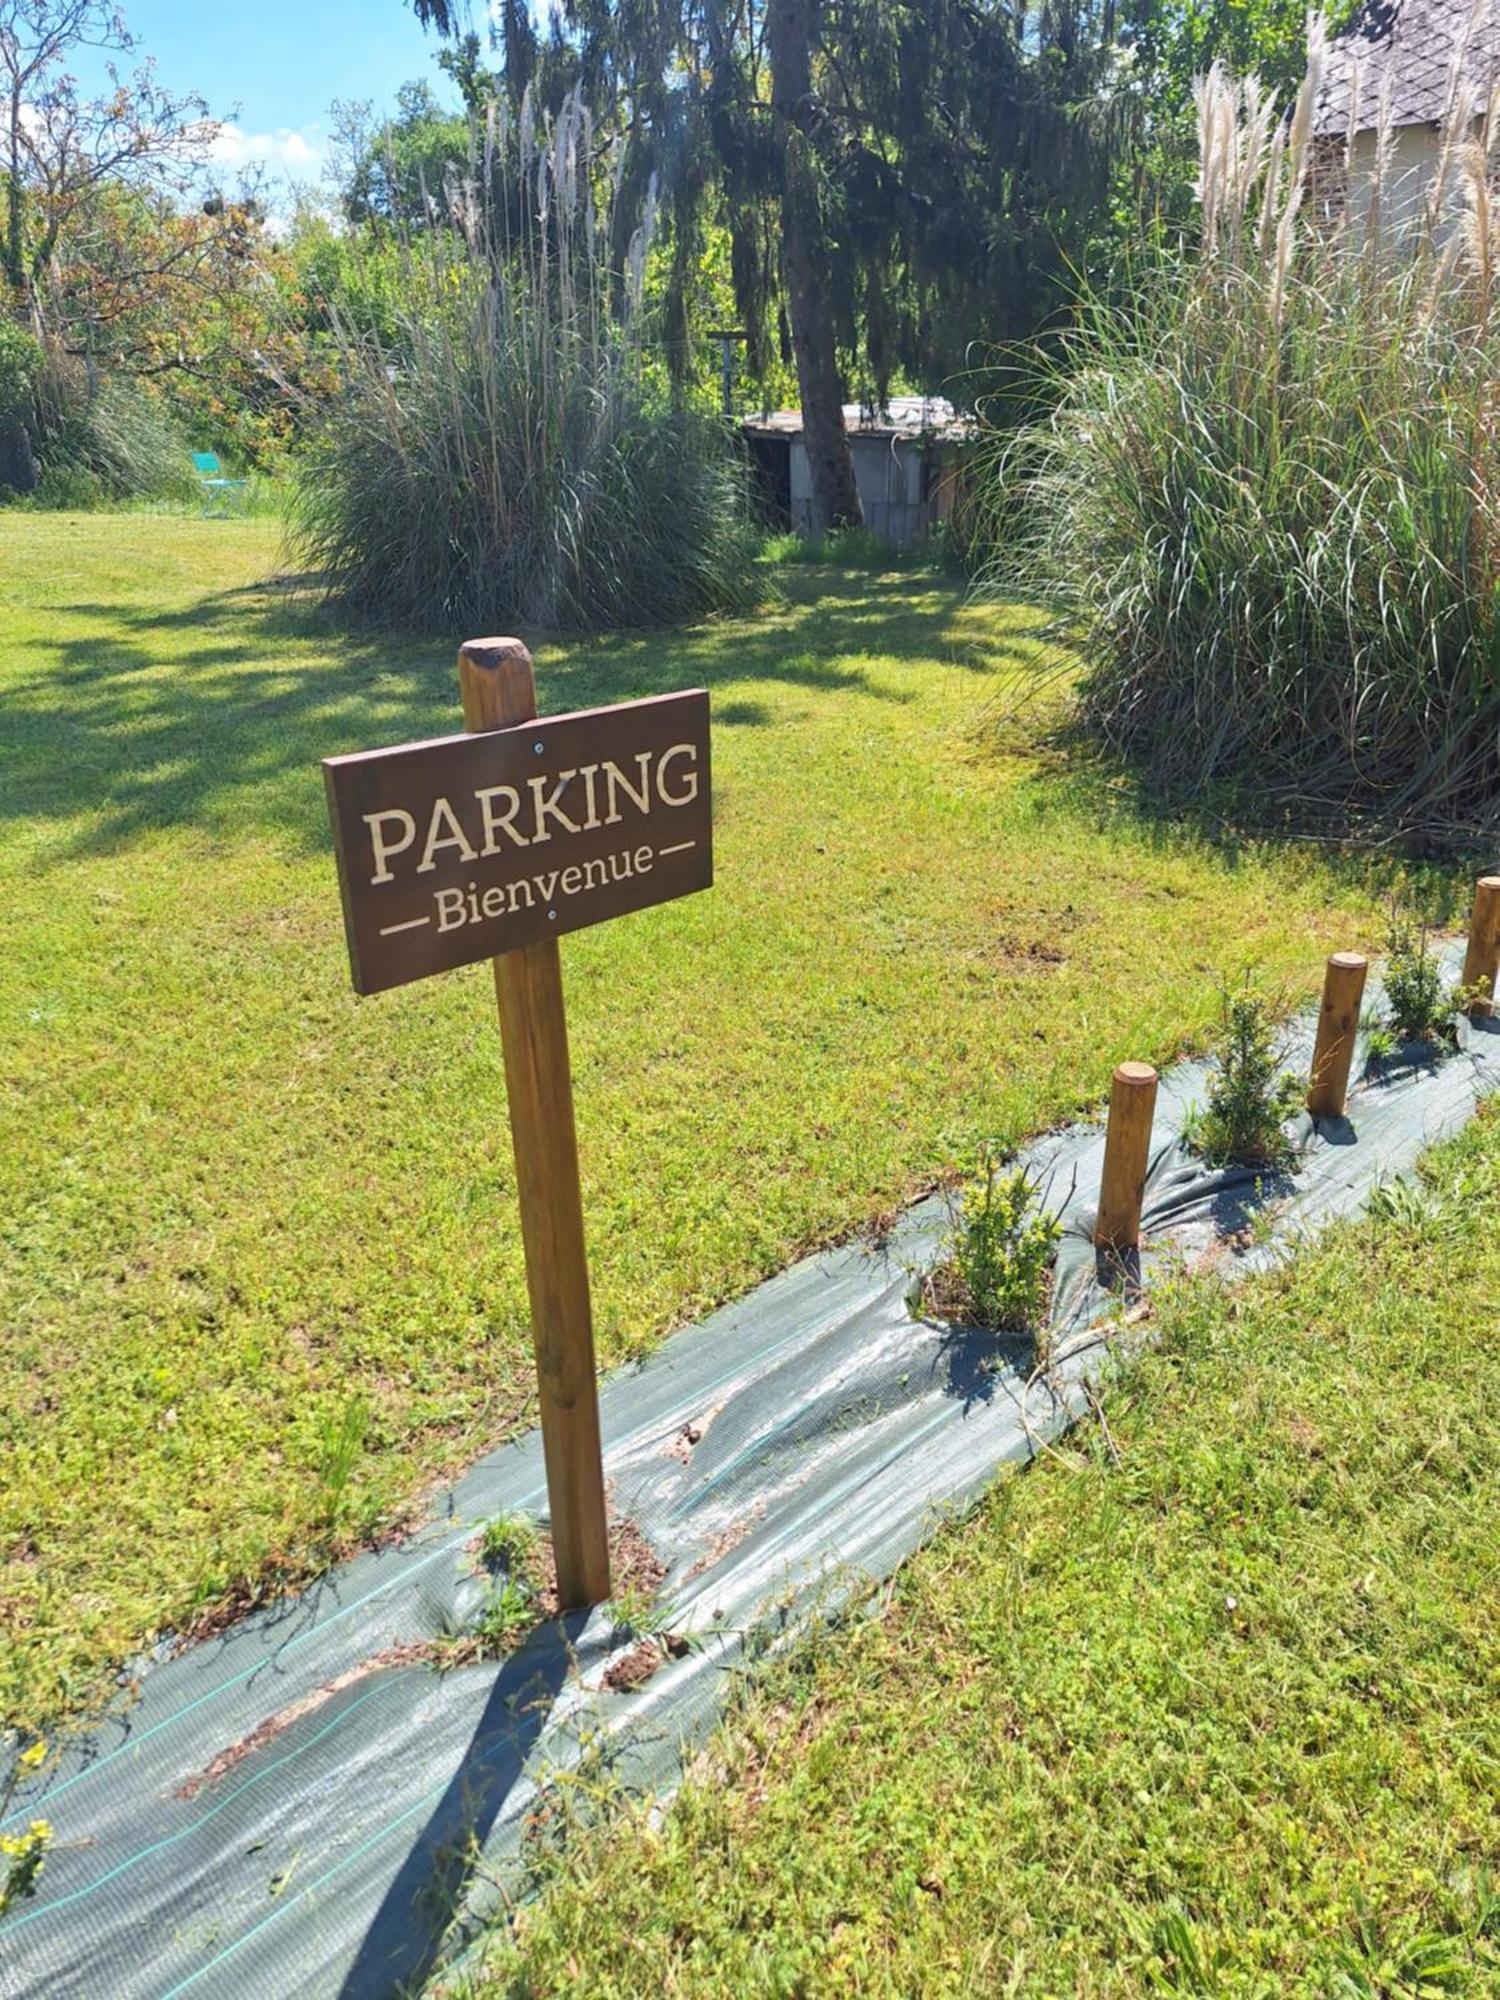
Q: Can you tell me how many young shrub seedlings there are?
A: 3